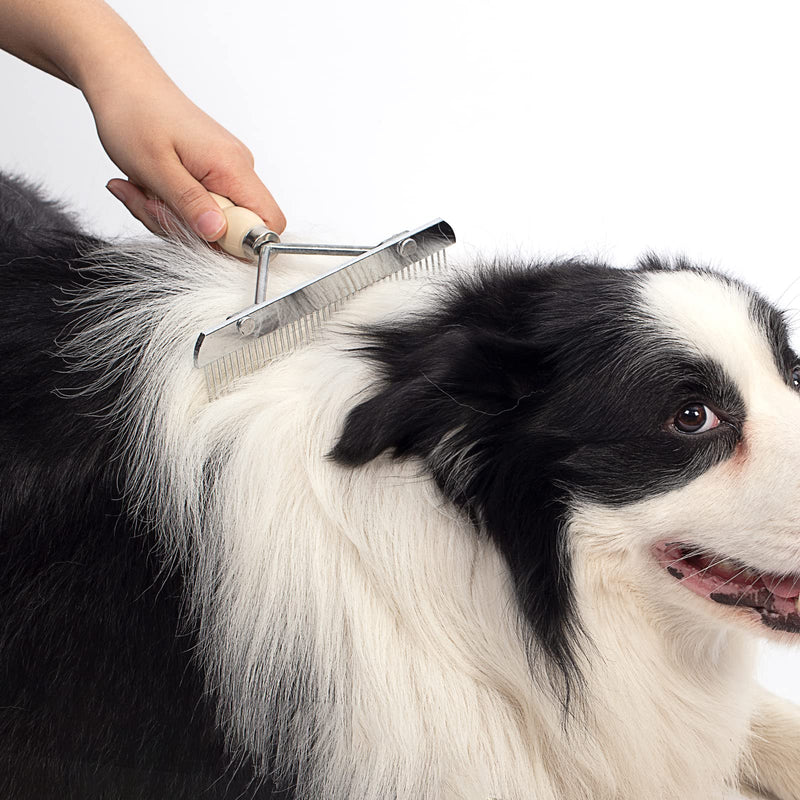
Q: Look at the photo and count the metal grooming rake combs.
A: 1